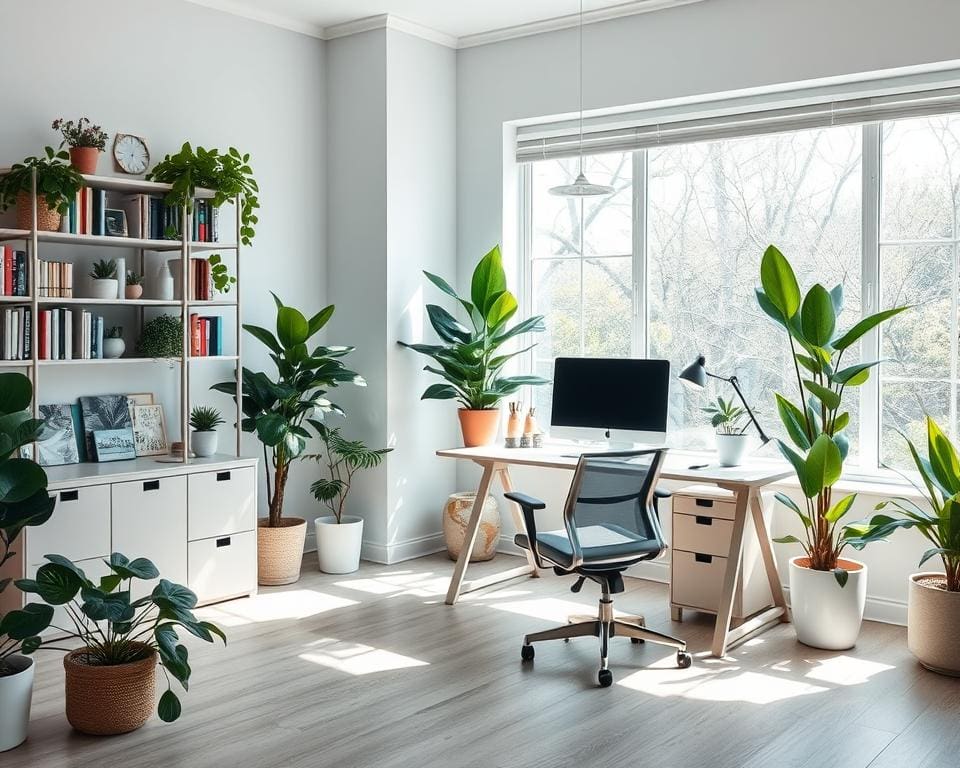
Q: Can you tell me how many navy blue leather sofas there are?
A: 0